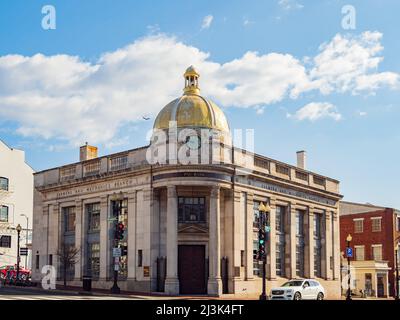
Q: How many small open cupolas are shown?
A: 1